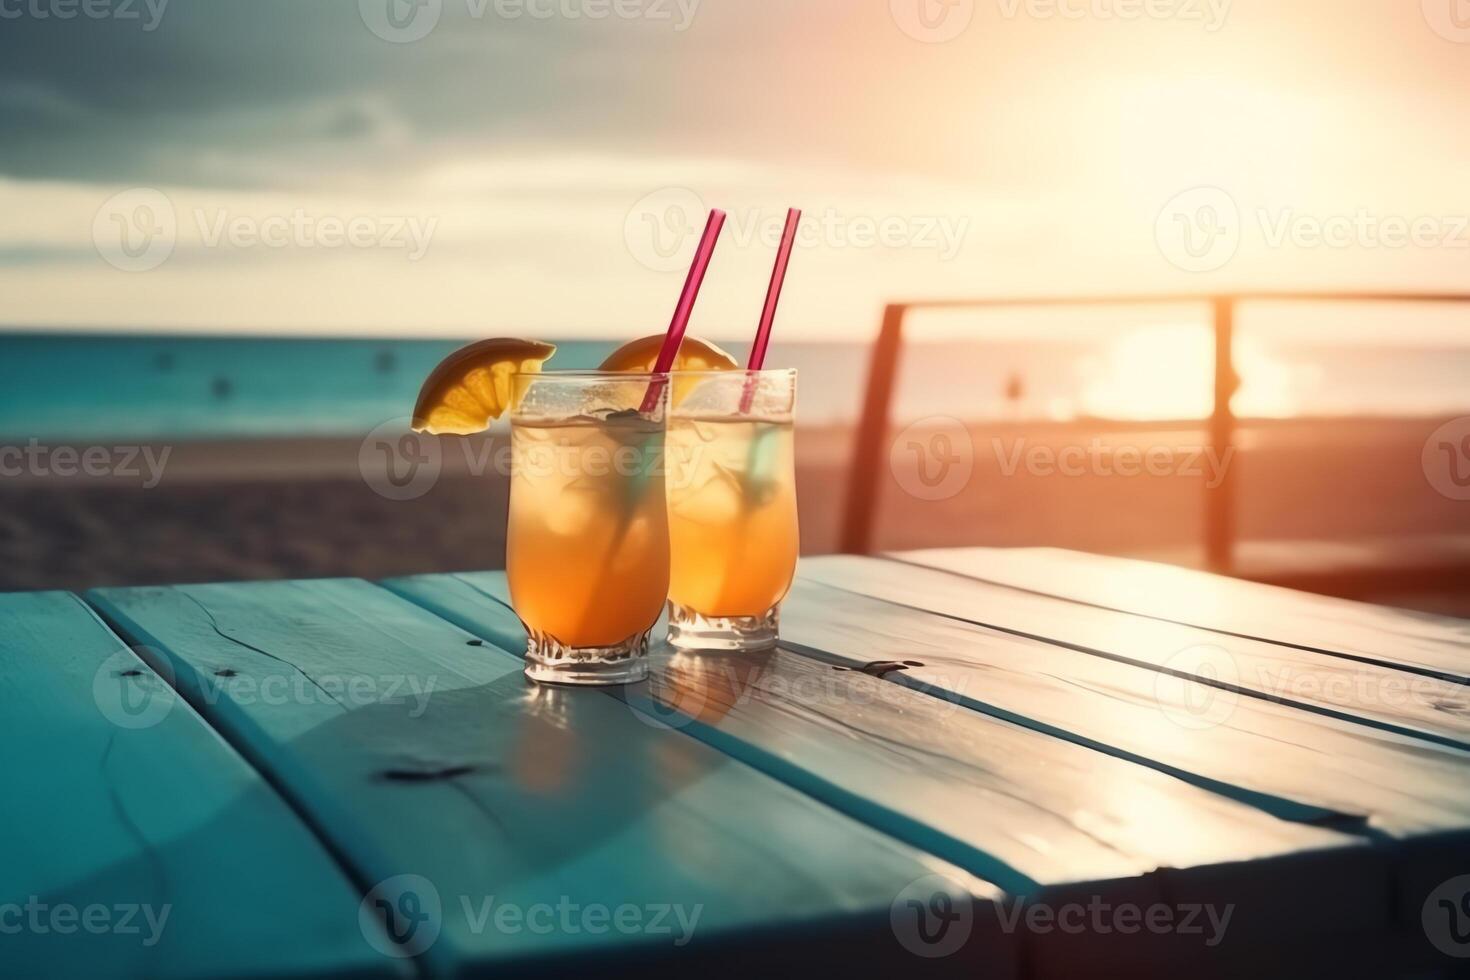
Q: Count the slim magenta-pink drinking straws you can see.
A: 2